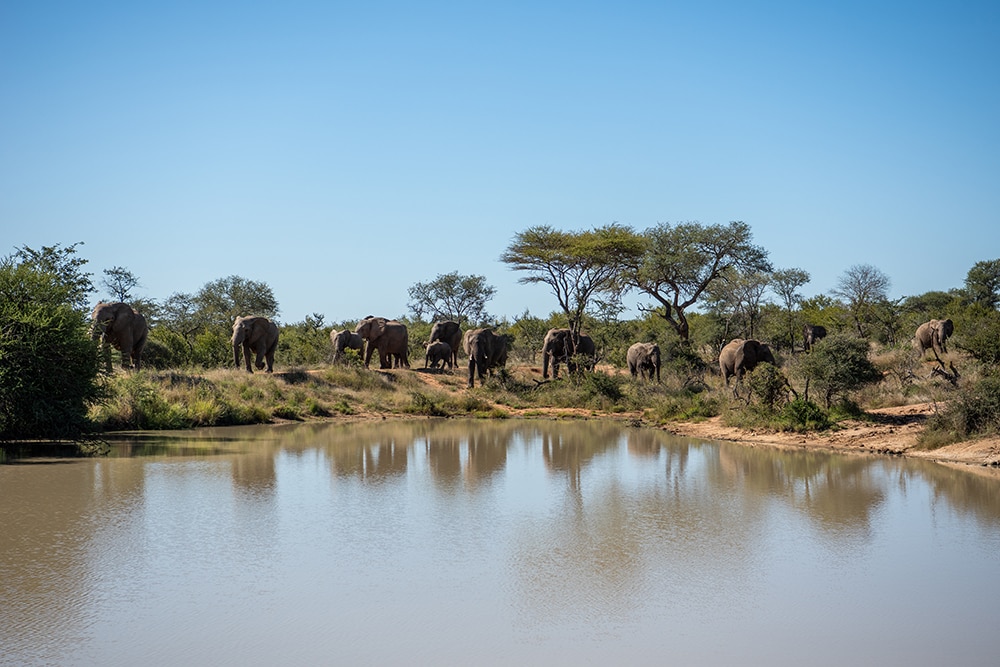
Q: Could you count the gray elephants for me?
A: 12